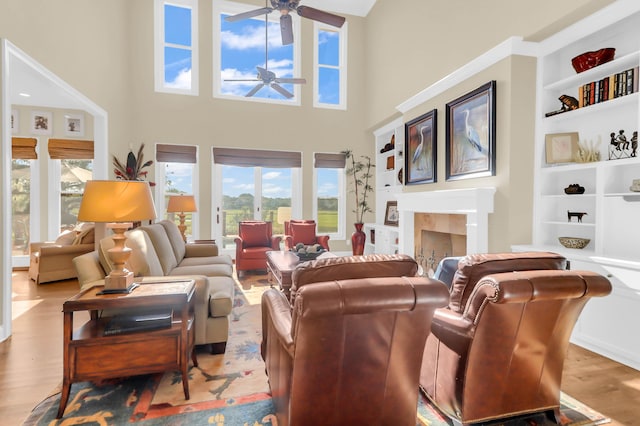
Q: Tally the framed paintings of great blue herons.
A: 2